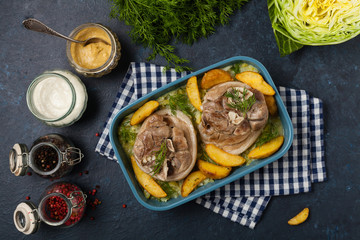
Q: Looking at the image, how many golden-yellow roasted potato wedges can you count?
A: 11